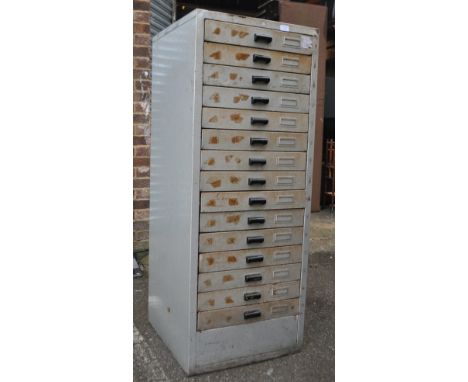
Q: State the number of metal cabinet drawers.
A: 15